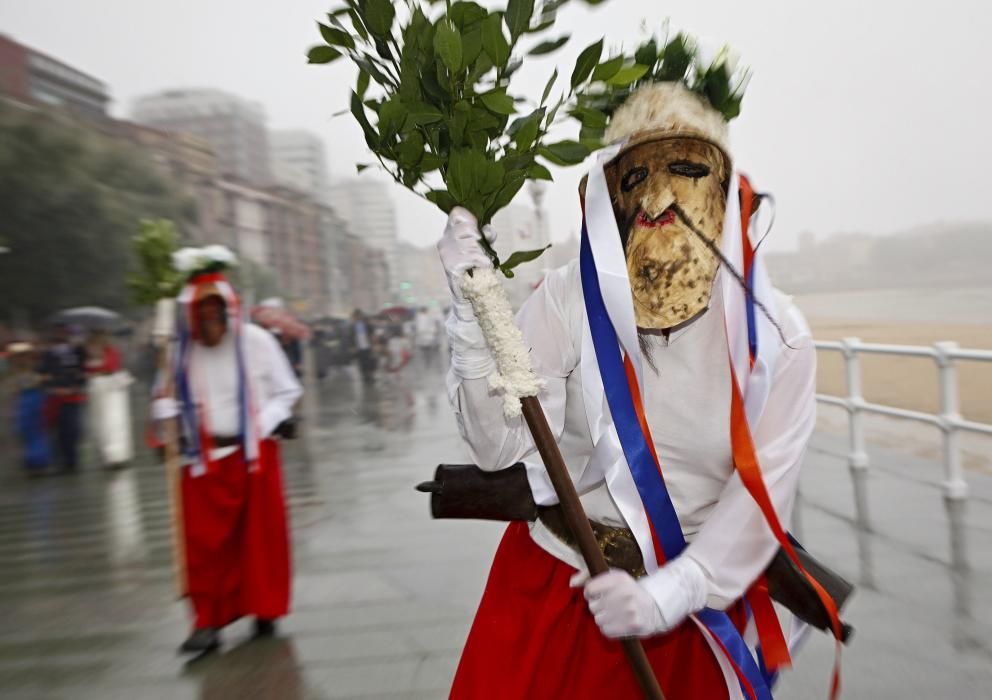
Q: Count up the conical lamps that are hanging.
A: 0